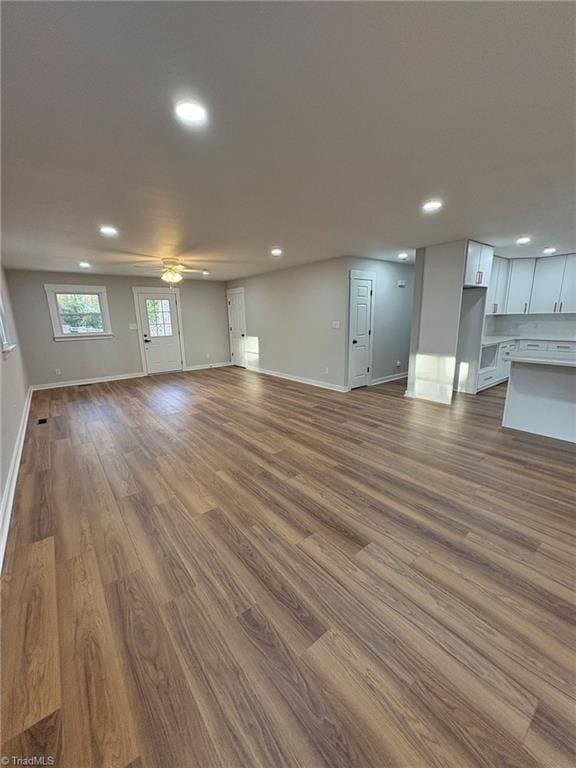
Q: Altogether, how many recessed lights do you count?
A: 9